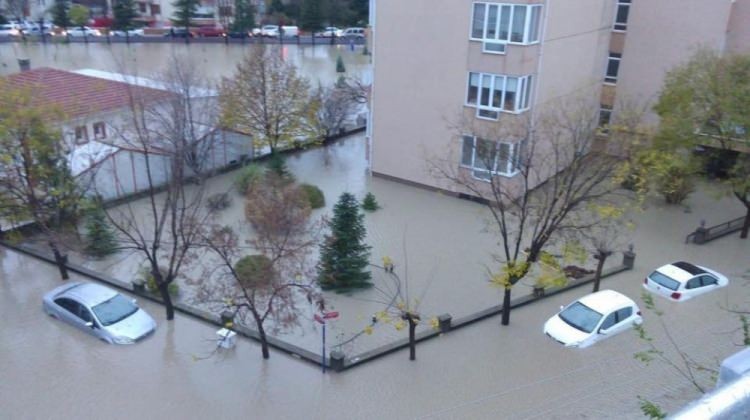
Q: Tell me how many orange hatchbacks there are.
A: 0